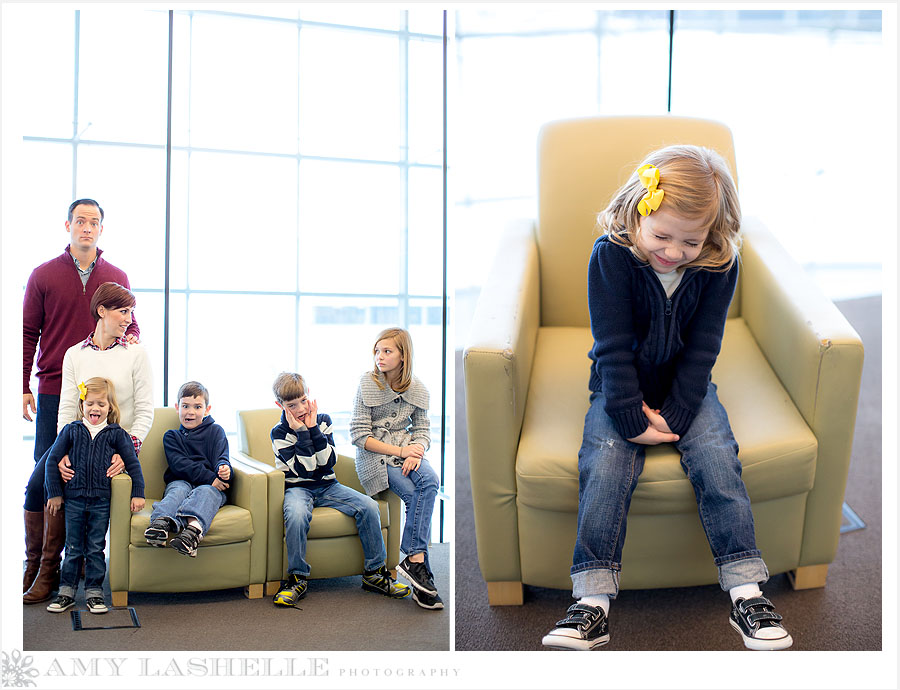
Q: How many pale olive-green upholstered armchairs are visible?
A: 3